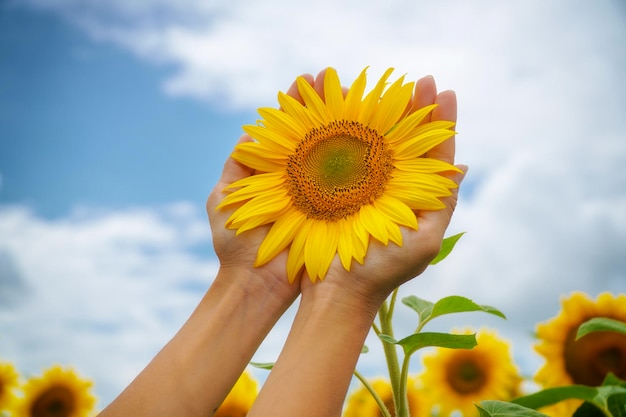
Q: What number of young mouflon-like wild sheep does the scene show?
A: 0